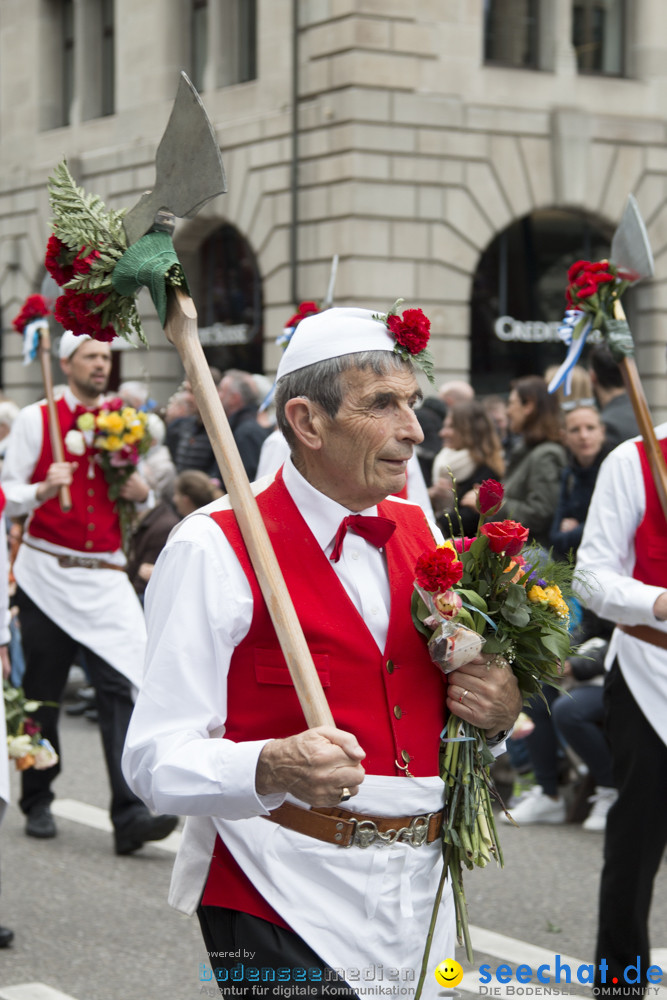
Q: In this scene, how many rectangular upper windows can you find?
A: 6